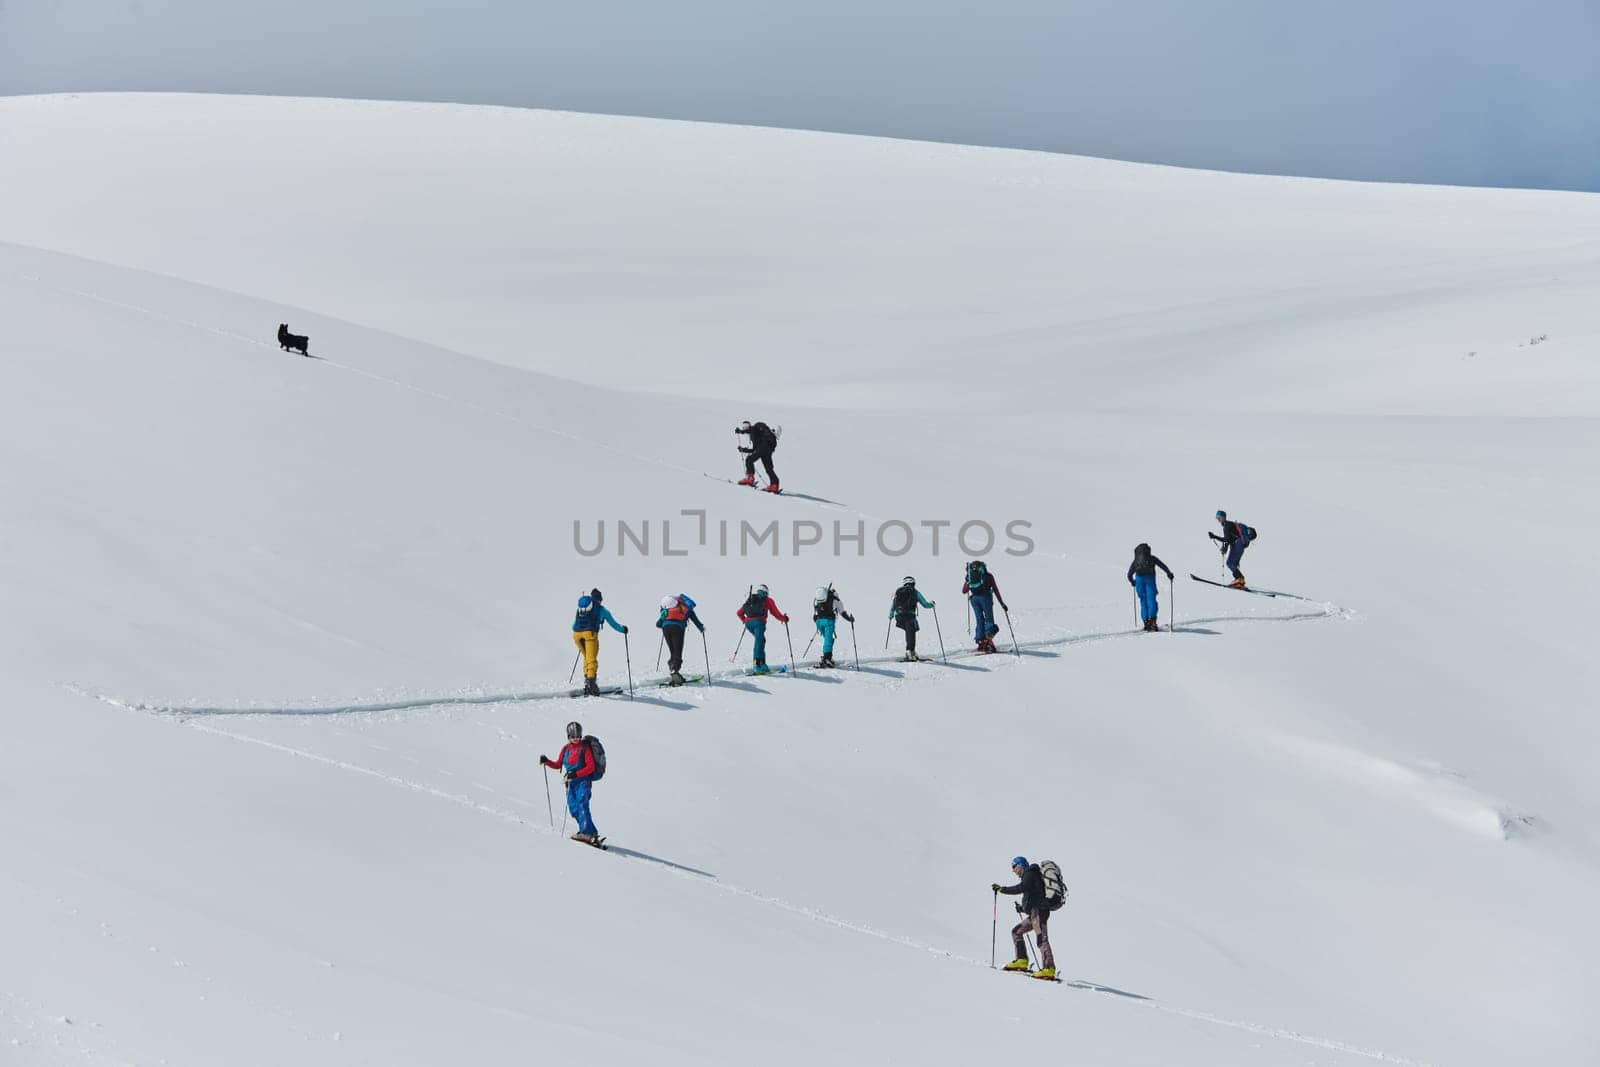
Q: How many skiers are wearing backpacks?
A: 11